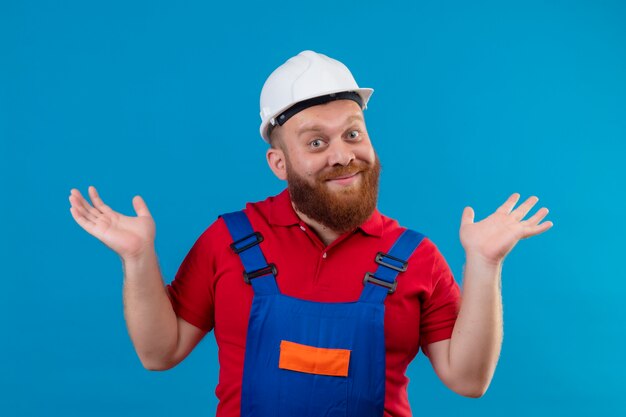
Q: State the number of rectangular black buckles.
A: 4